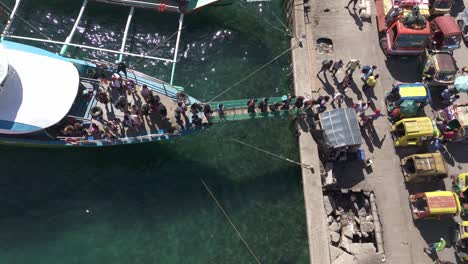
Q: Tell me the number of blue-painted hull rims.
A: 1